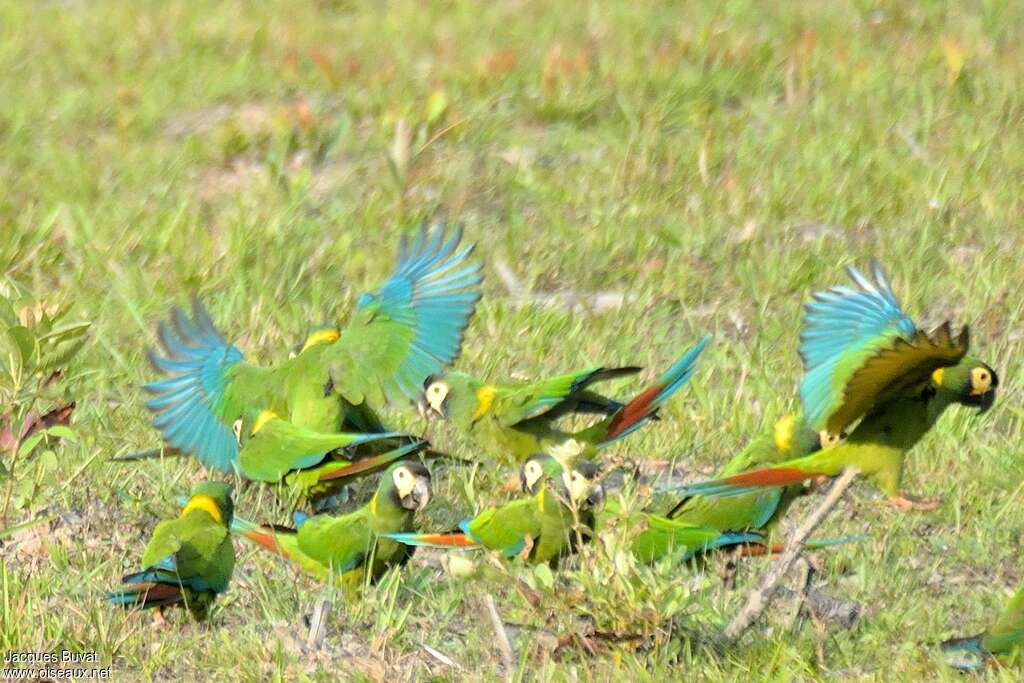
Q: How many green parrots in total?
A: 10